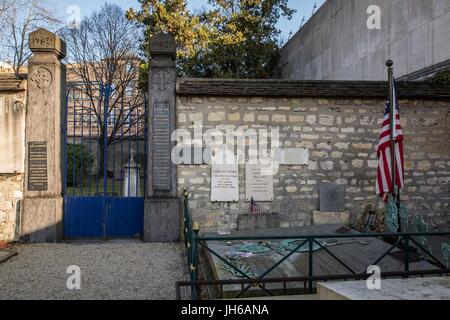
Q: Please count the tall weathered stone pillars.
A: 2